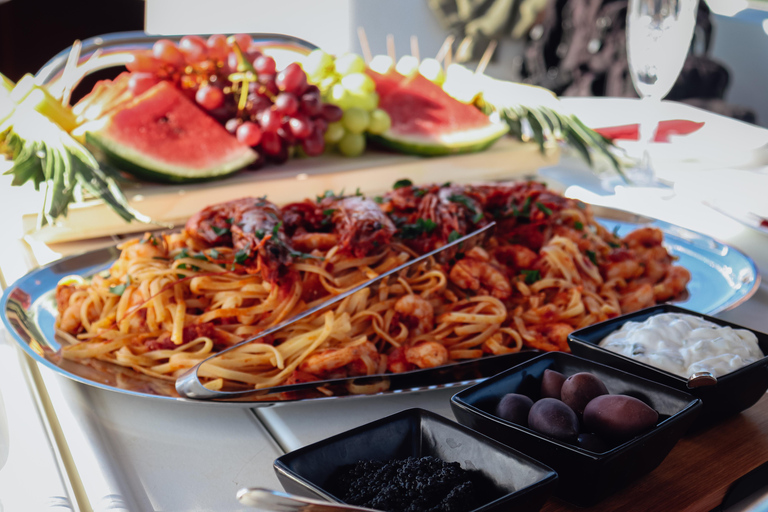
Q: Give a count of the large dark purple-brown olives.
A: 5